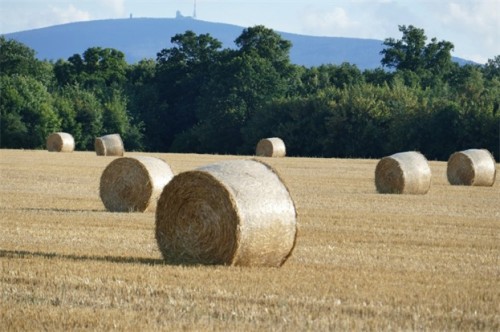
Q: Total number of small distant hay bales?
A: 3